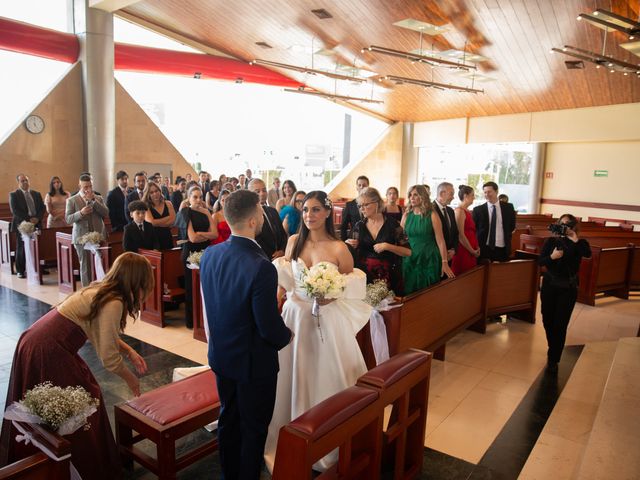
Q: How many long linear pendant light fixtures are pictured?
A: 6